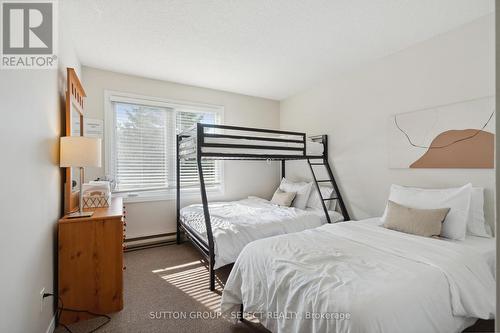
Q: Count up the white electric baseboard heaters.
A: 1